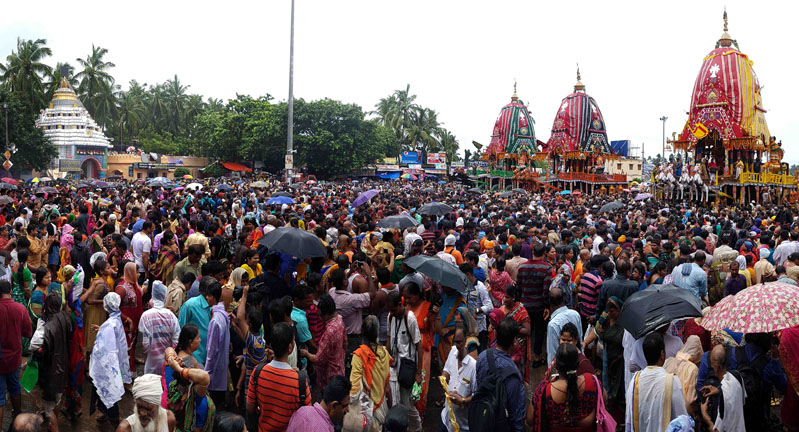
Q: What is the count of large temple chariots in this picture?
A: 3